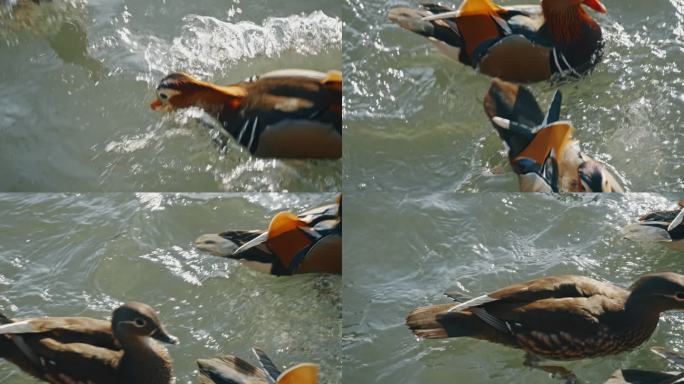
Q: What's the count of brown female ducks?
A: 2